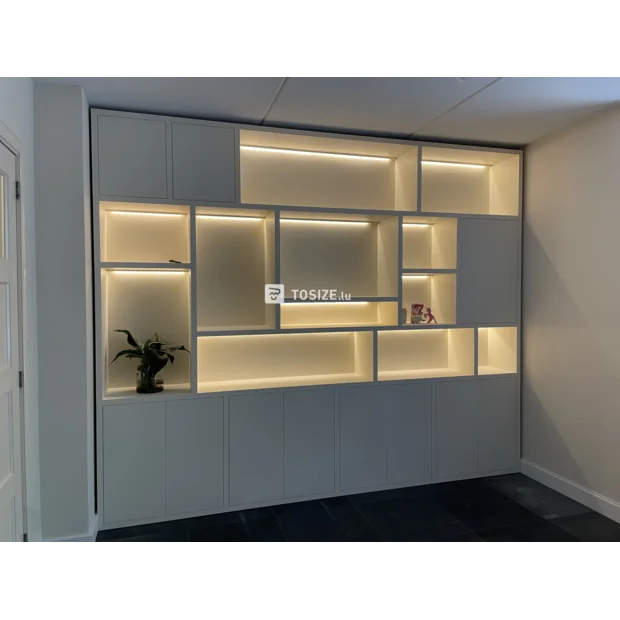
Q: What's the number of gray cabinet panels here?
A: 11